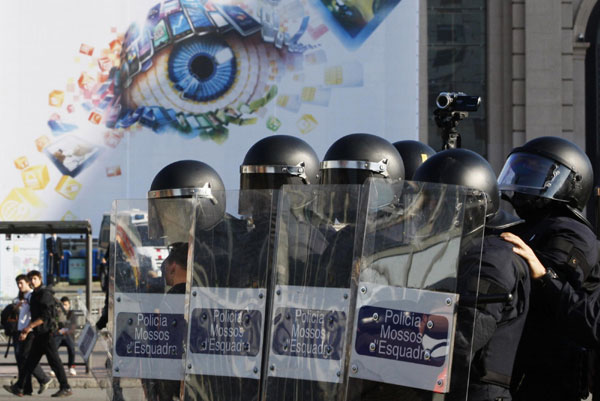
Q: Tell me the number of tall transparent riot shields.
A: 4